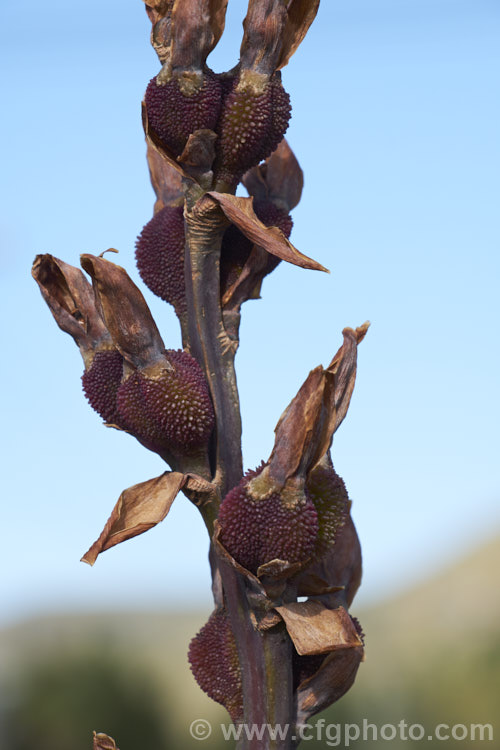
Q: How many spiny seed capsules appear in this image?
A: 10